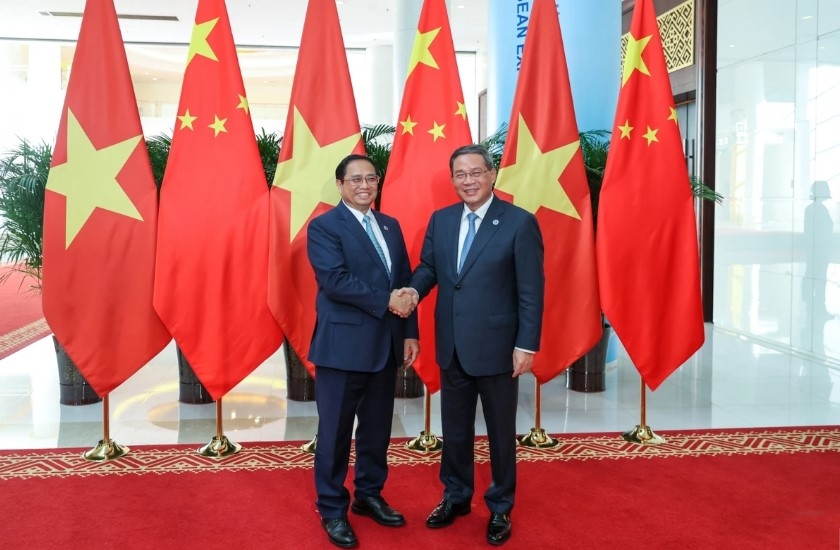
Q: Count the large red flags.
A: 6